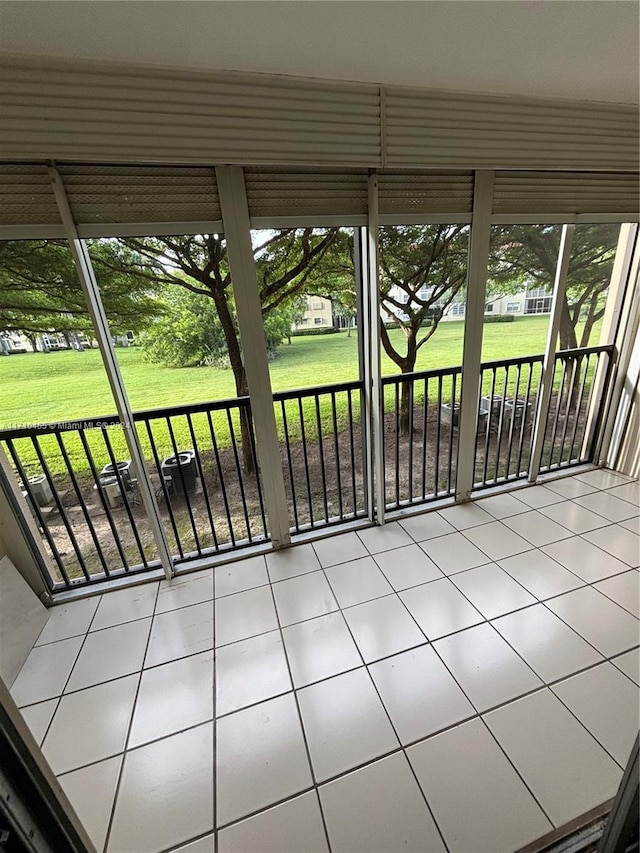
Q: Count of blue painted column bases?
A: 0